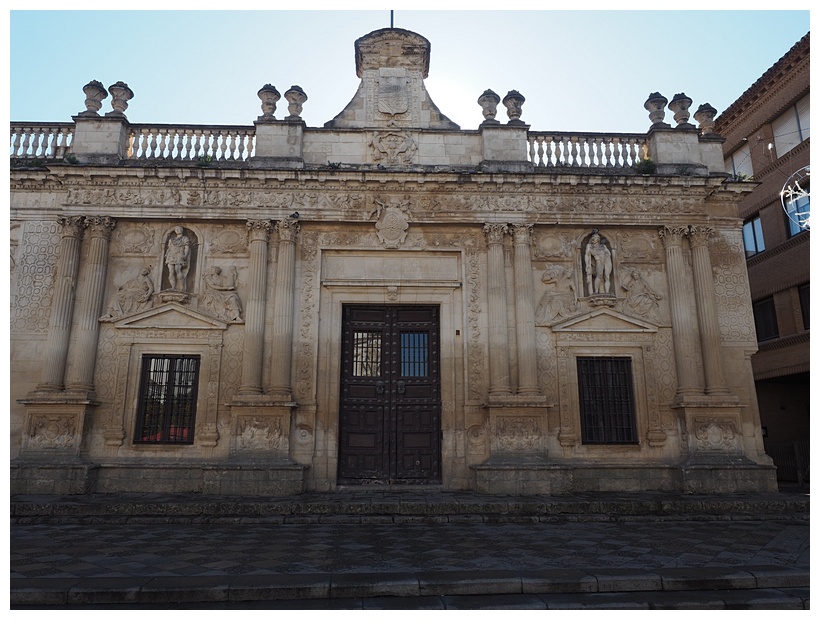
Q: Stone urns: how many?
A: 9